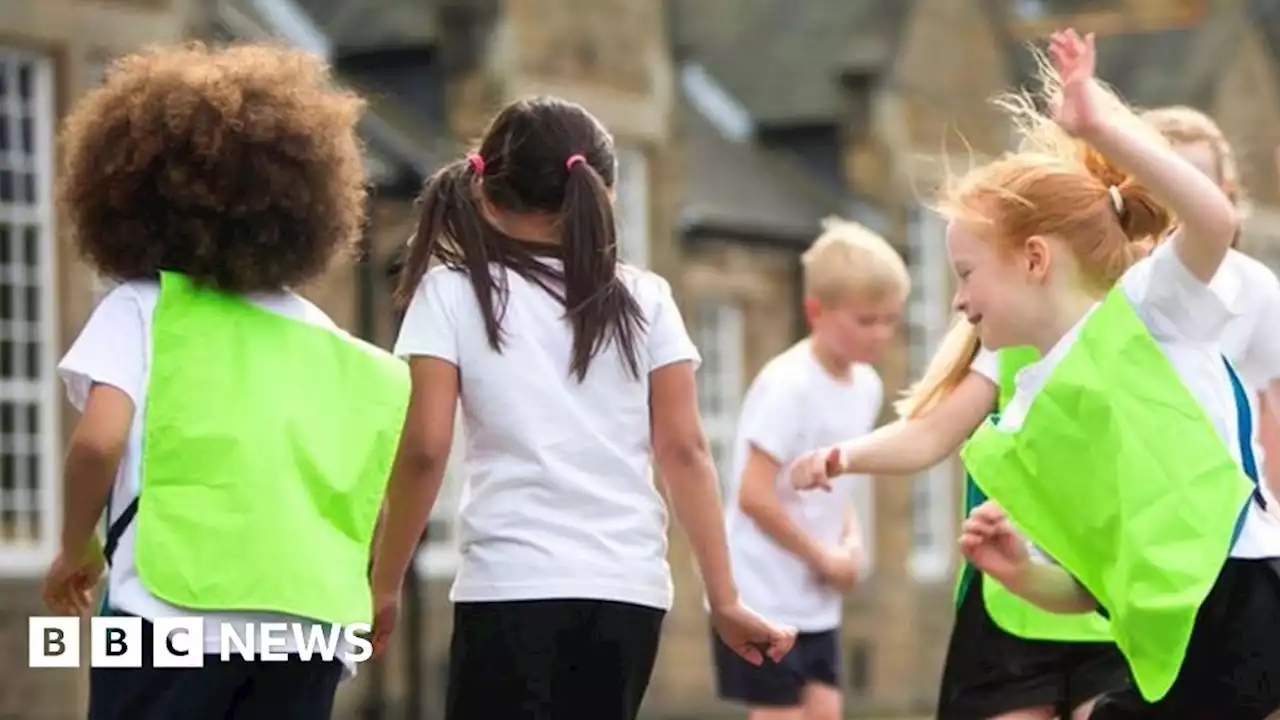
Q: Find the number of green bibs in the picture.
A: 3